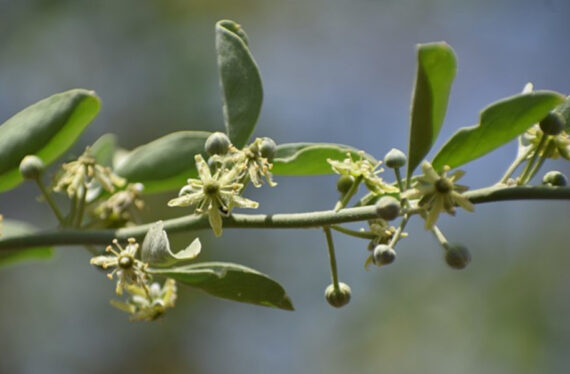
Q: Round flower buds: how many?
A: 11